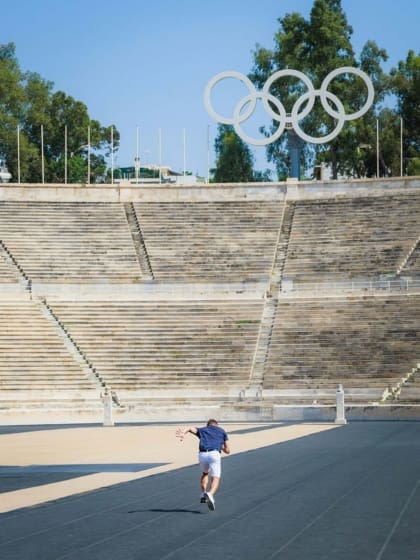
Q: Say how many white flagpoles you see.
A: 11